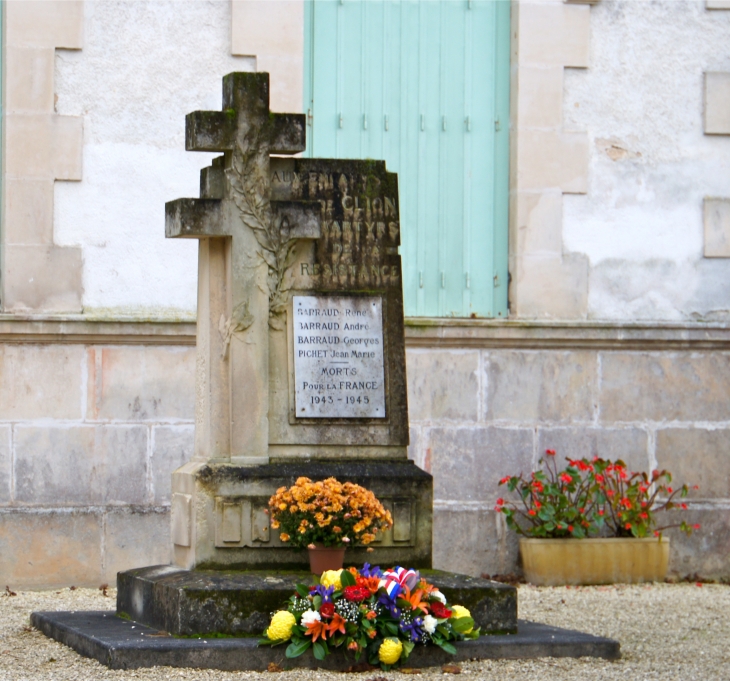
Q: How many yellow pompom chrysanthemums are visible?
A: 4